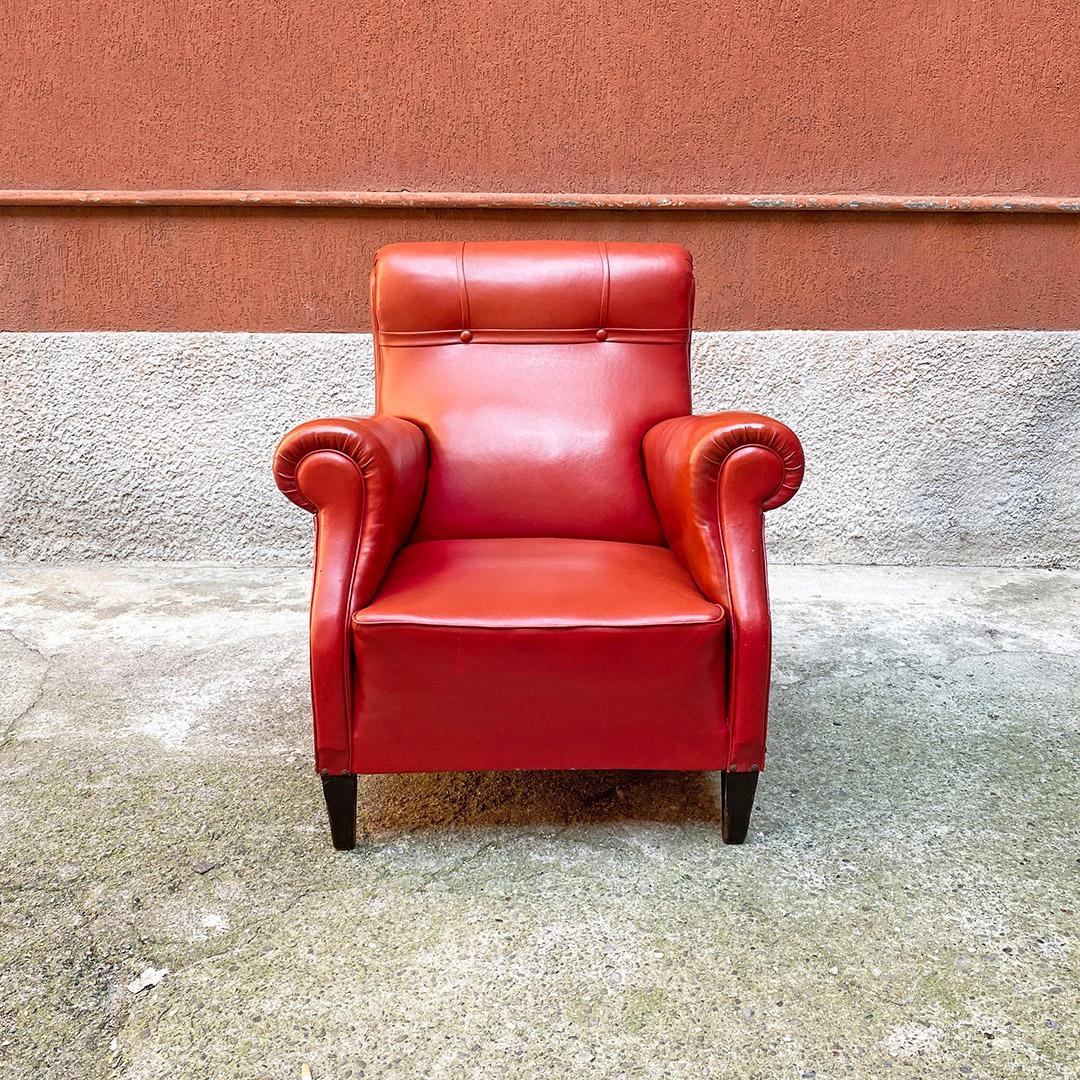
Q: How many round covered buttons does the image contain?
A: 2